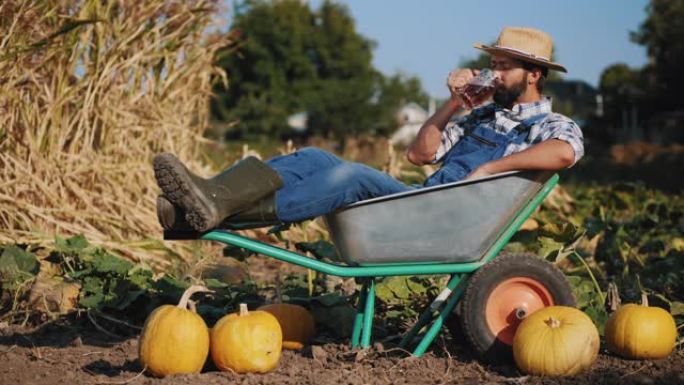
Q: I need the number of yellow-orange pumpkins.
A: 5